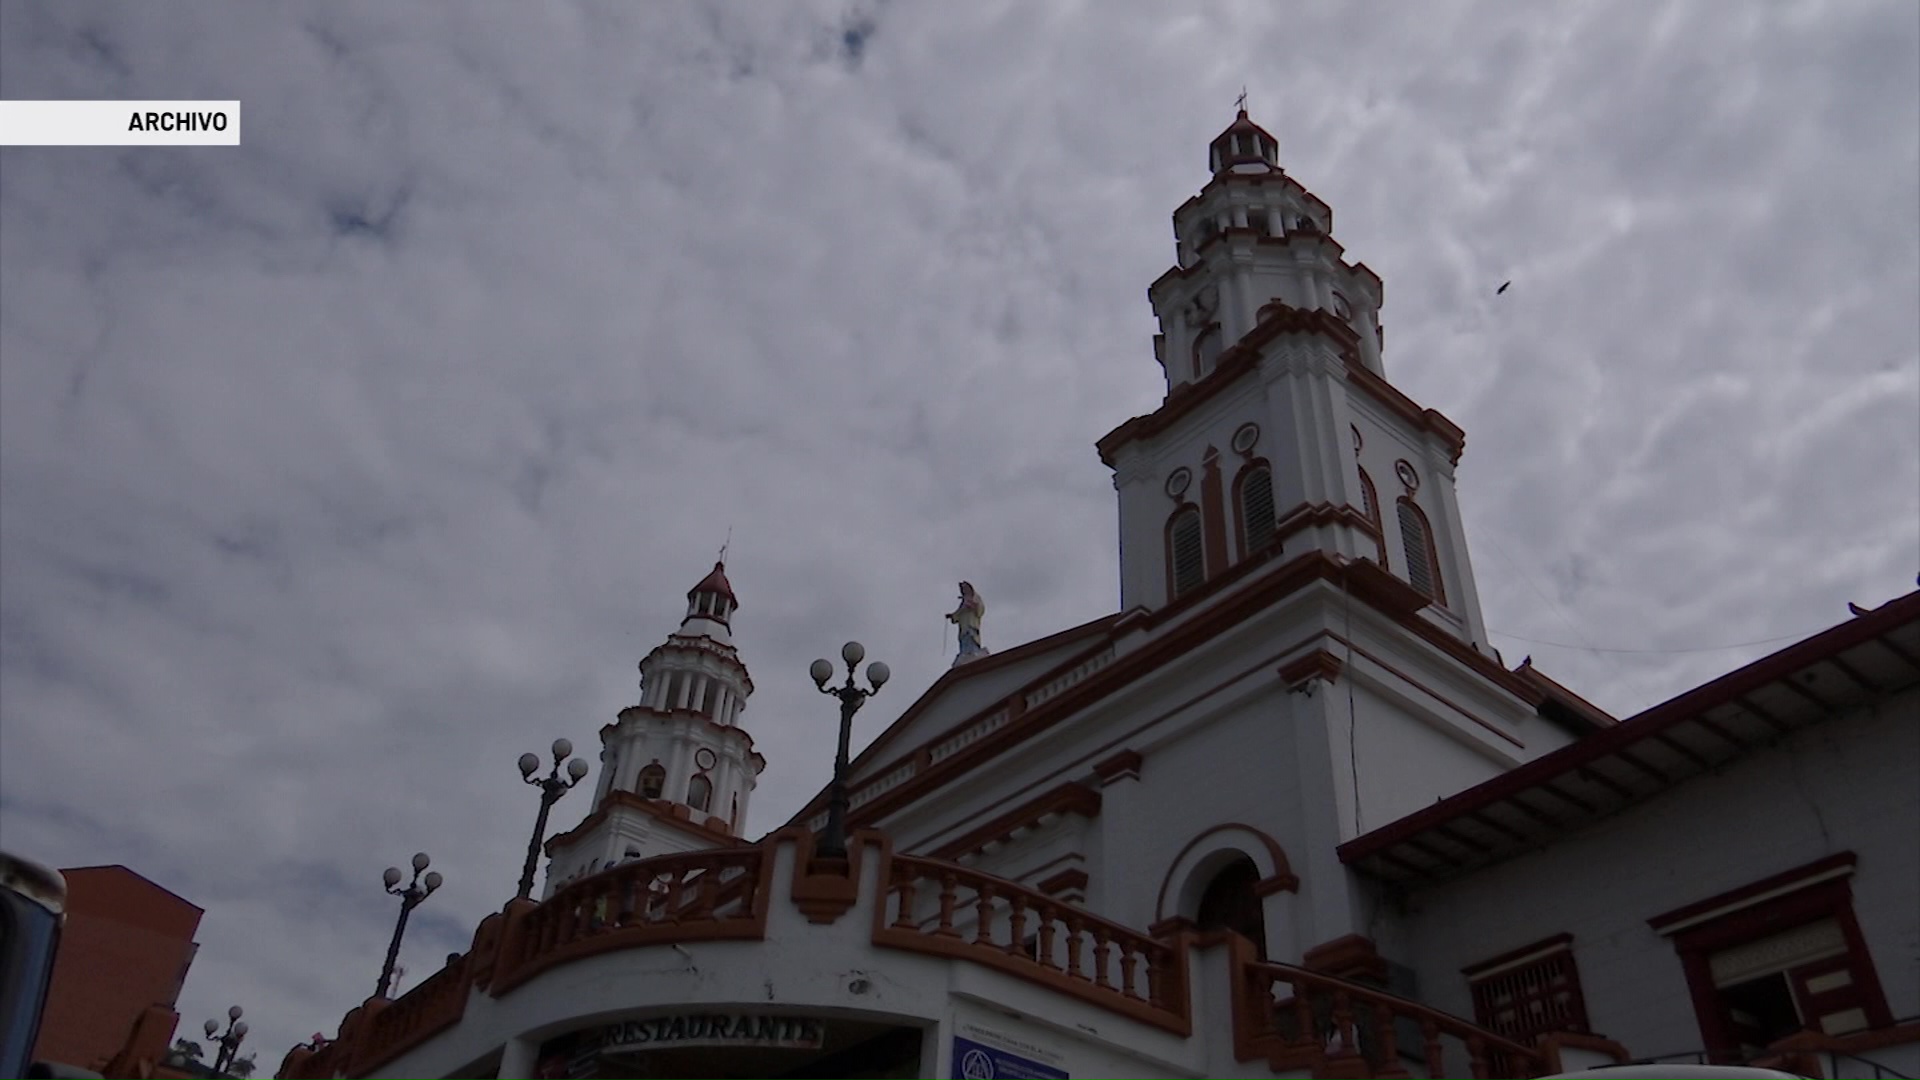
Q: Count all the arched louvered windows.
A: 4